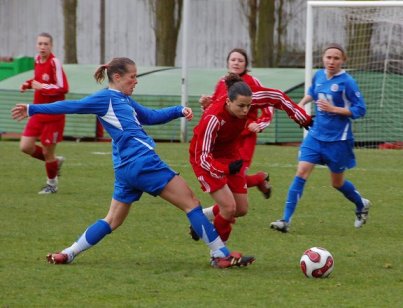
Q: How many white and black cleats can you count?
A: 4